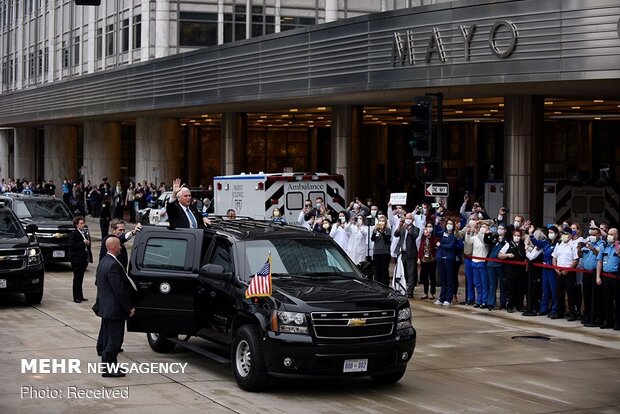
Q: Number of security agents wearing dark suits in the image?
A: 3